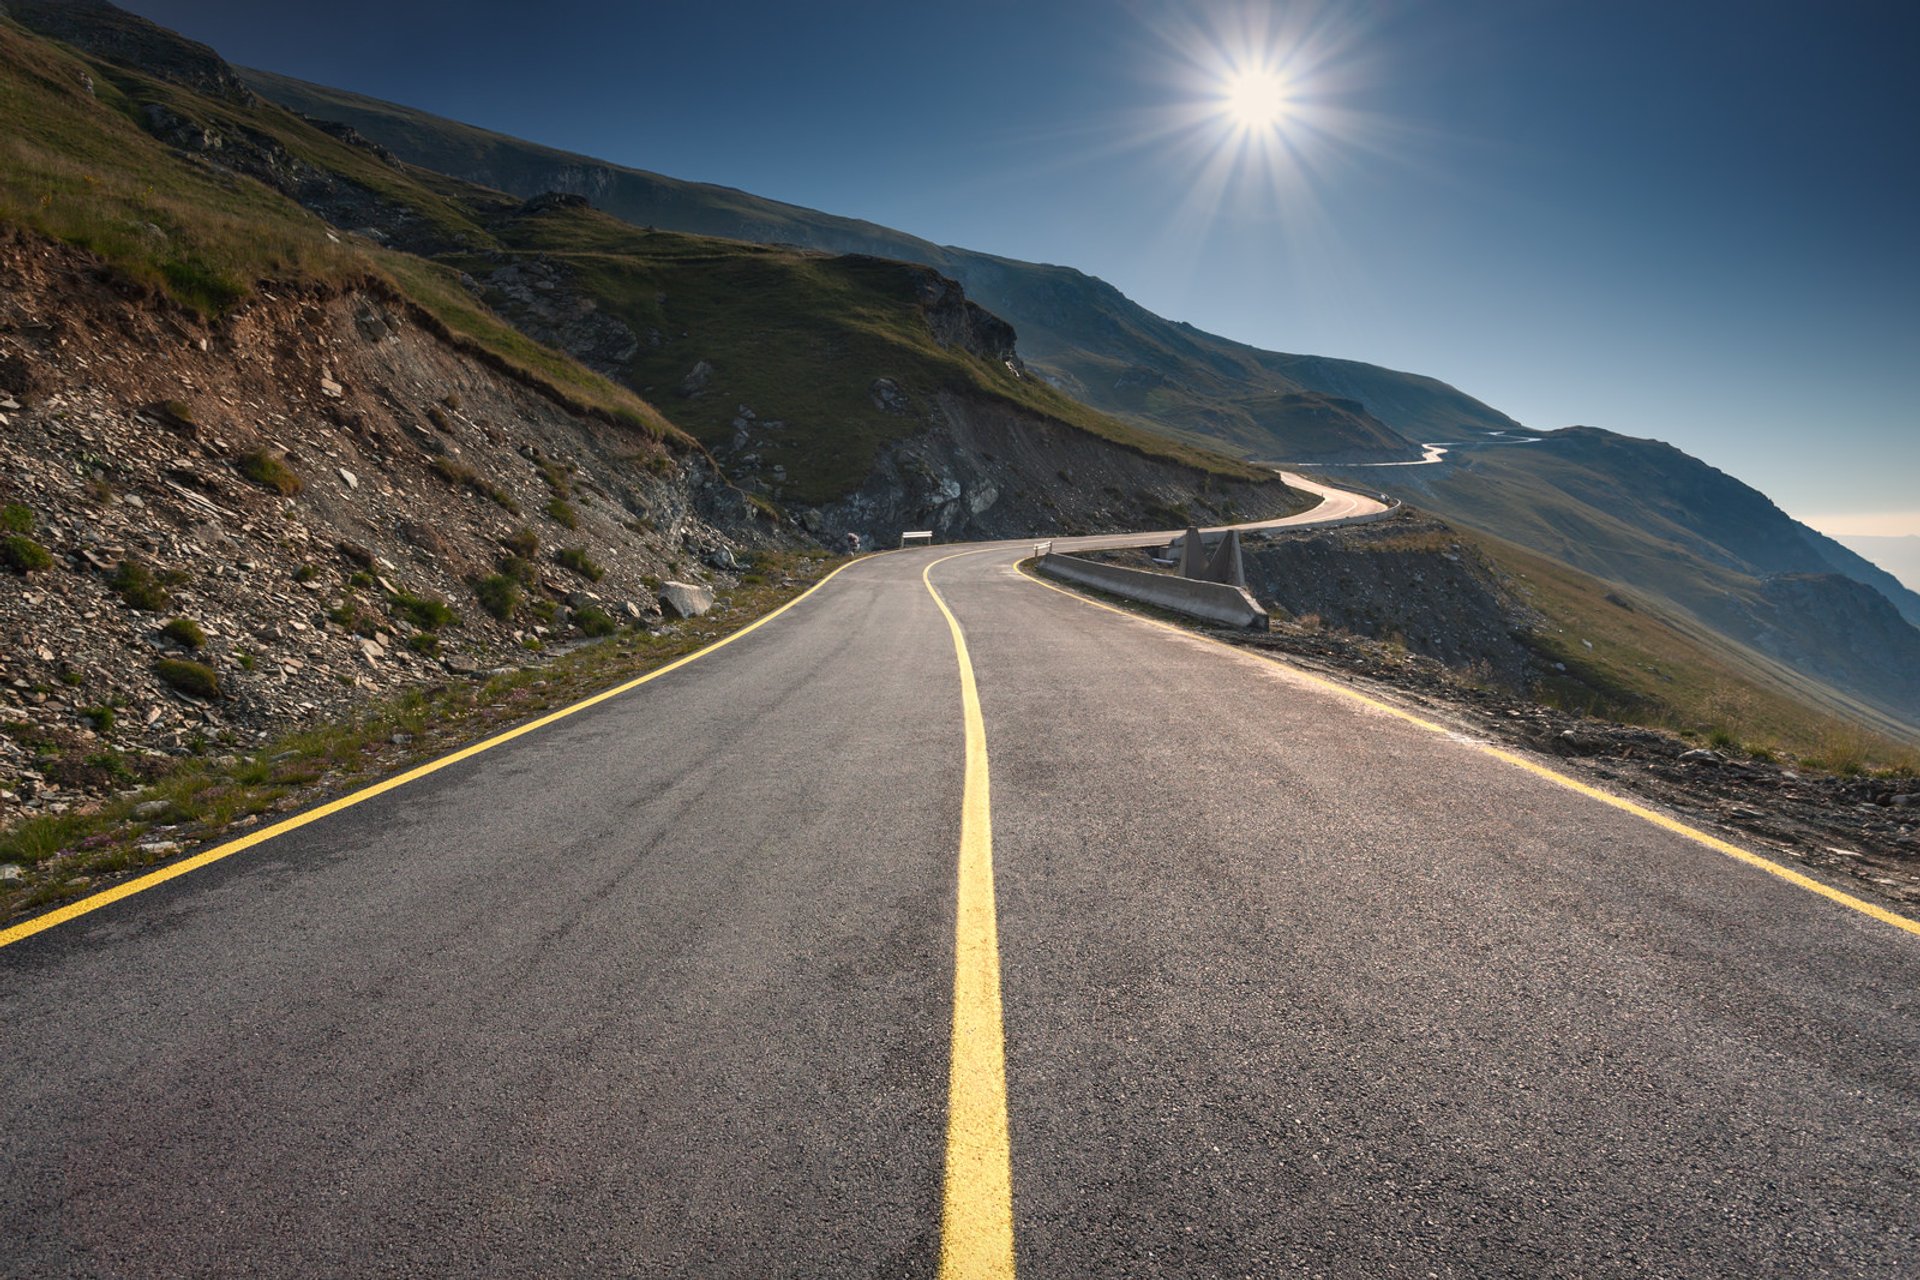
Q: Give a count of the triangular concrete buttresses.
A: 2